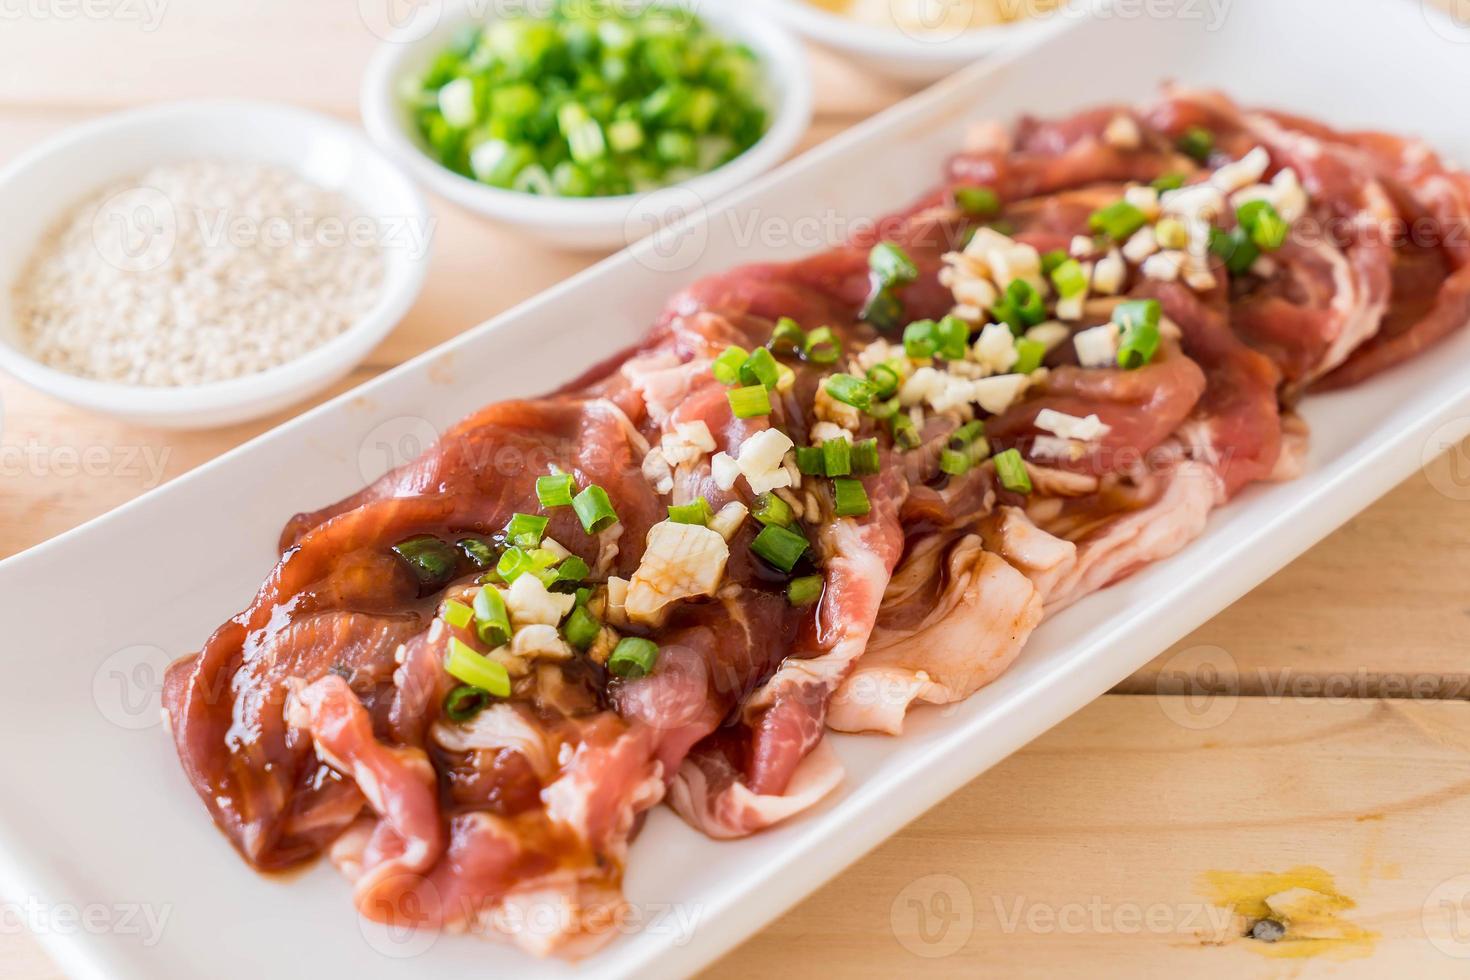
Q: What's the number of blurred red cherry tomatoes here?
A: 0